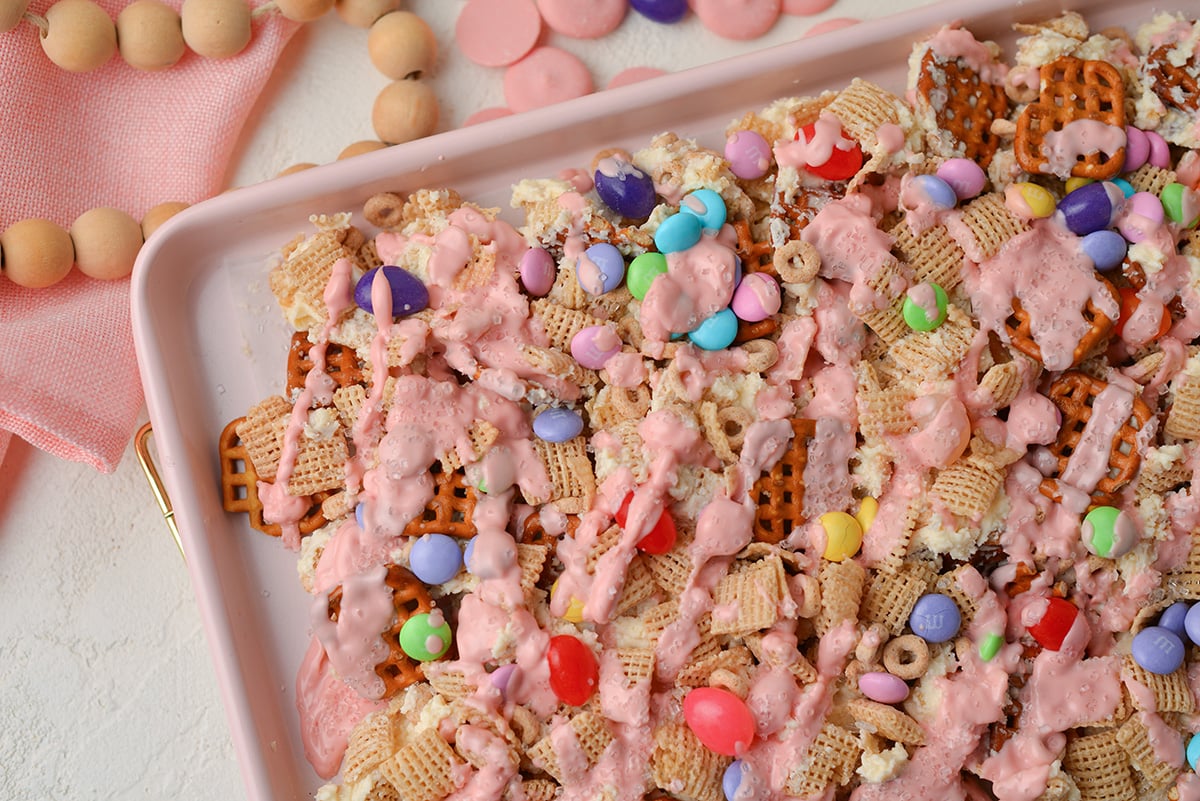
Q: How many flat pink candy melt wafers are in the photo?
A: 8